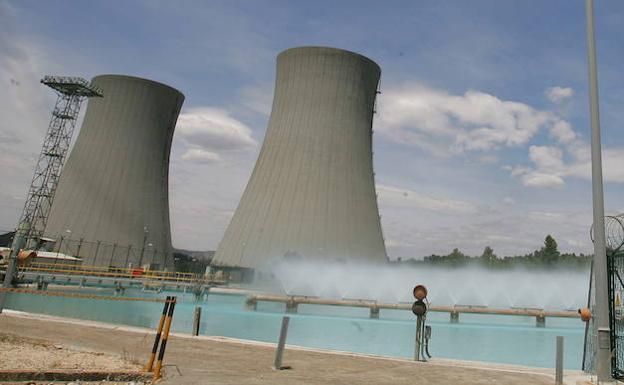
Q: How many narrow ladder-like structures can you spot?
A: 1